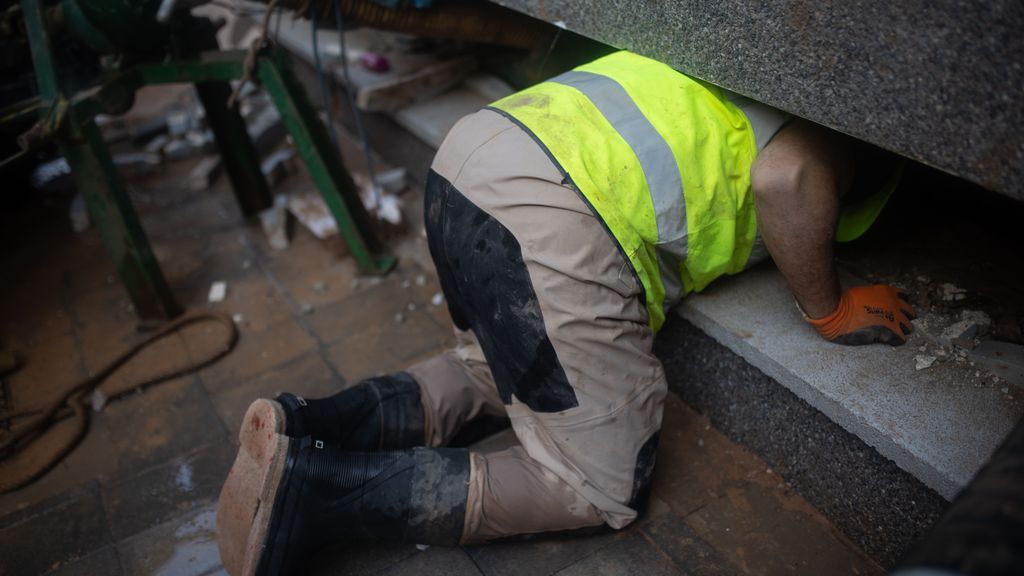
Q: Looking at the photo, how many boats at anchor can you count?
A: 0